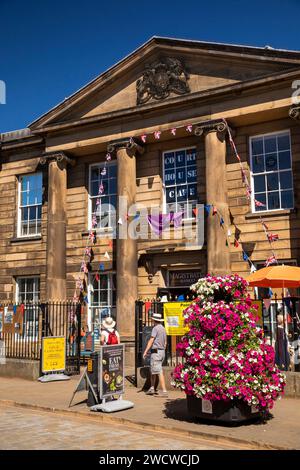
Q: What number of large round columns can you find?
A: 3